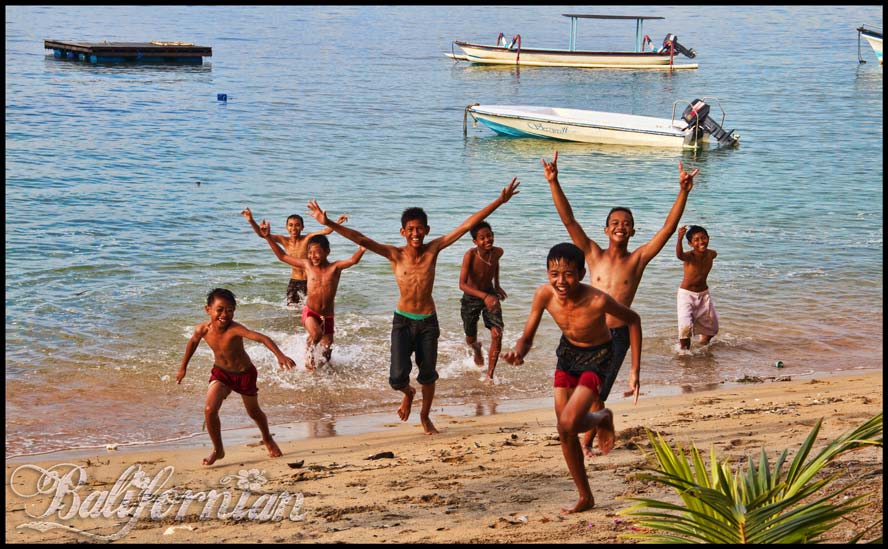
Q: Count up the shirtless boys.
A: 8